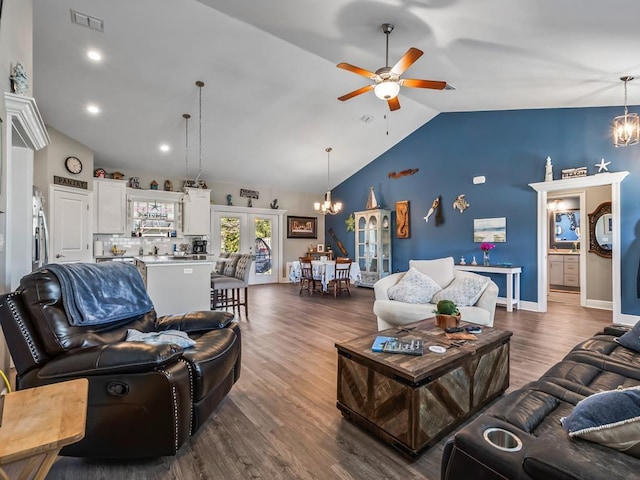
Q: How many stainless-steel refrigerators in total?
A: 1